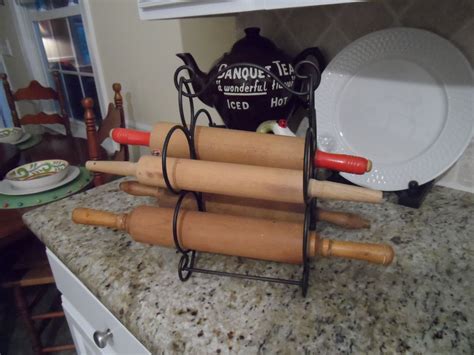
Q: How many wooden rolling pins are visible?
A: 4